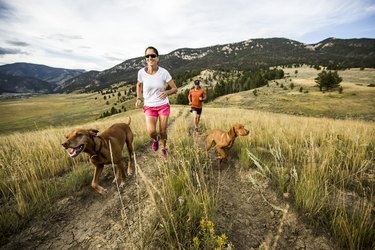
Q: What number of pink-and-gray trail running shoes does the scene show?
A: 2